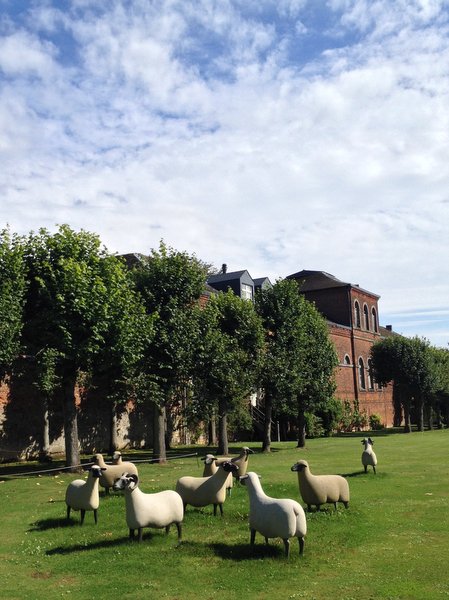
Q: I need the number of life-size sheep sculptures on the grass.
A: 10